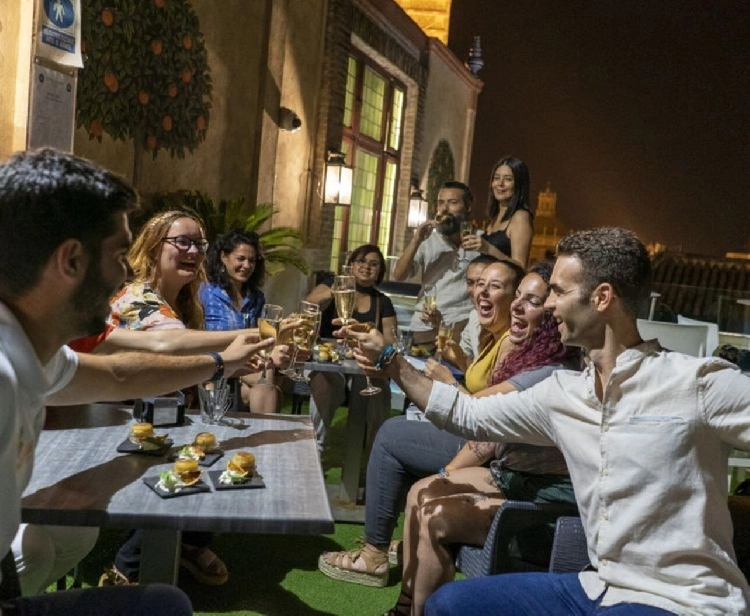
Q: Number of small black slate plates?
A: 4